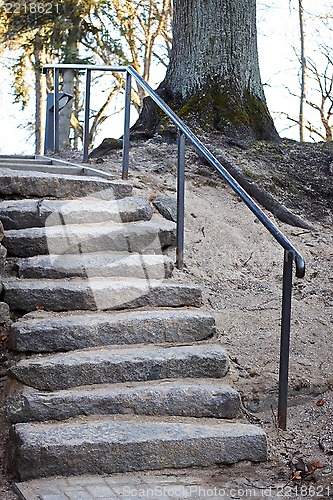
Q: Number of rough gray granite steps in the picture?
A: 9